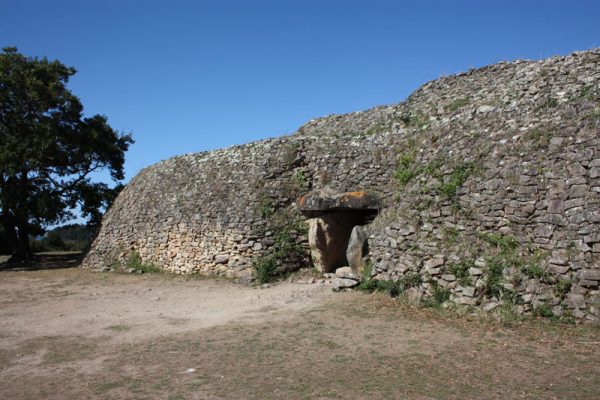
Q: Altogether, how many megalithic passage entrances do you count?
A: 1